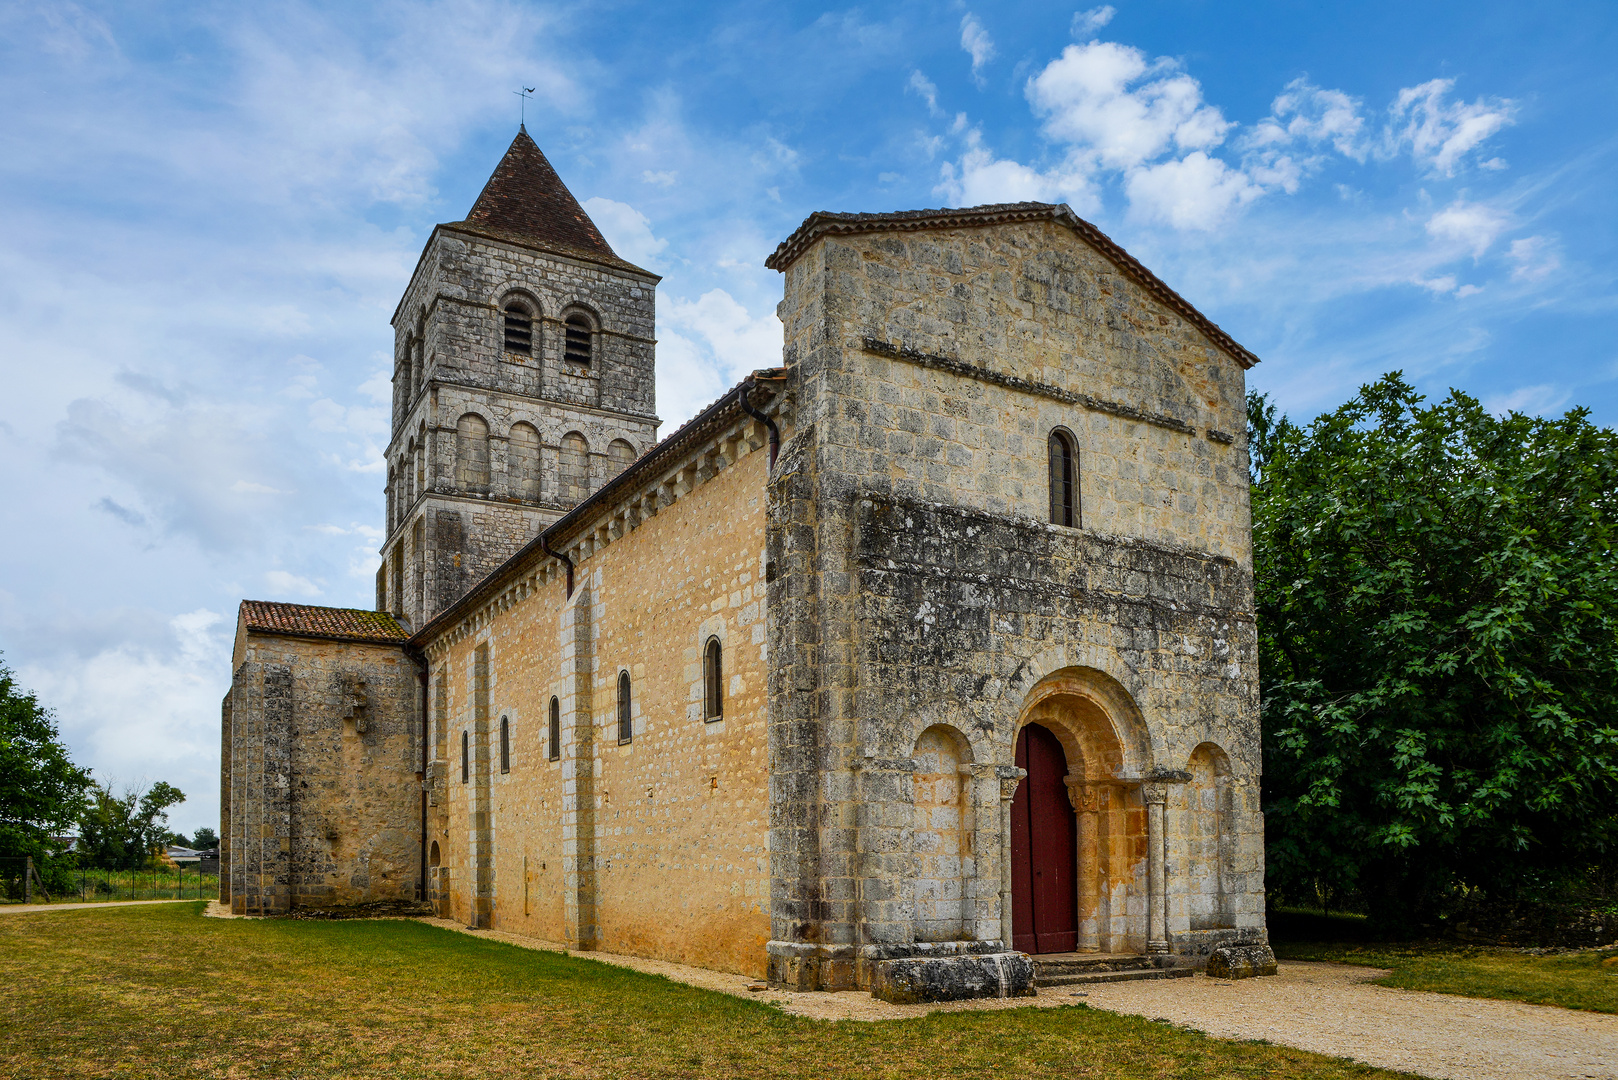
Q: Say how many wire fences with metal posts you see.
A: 1